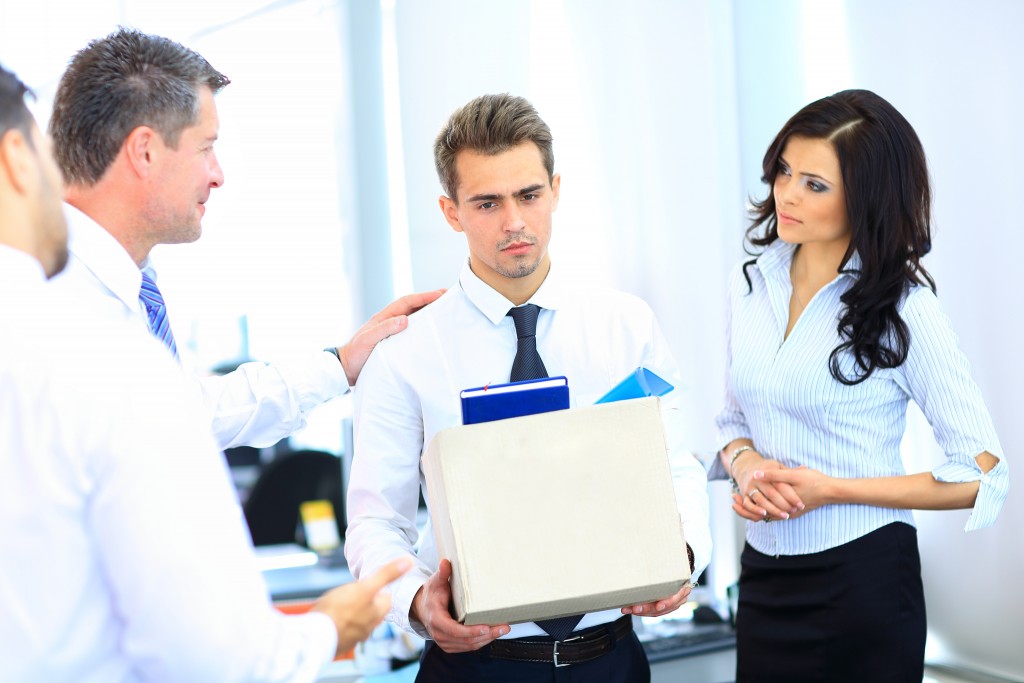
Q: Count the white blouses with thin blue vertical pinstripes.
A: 1